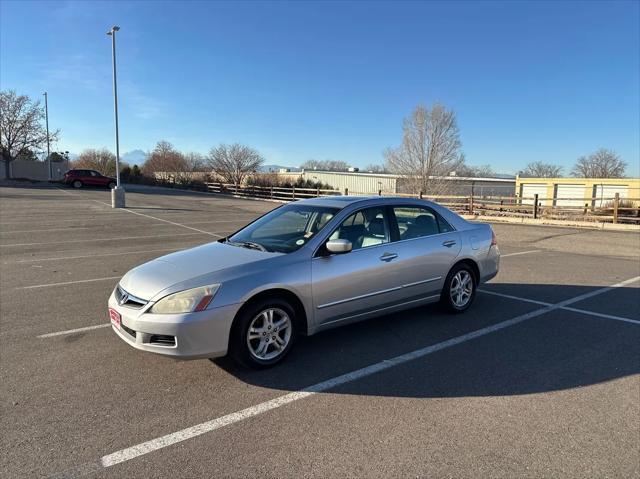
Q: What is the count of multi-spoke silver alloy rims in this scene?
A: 2